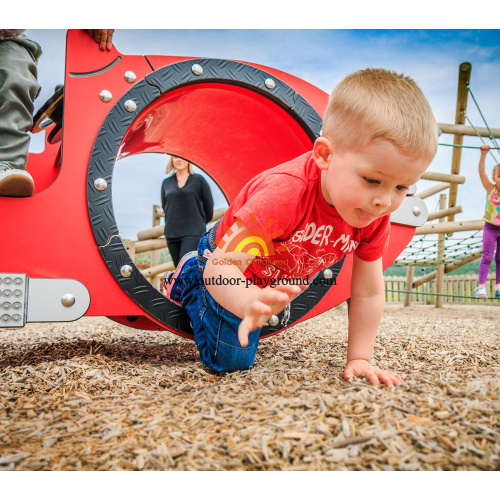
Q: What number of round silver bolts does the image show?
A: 11